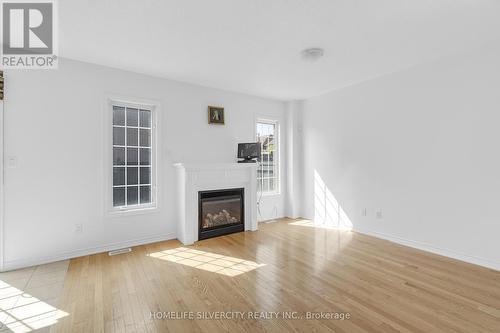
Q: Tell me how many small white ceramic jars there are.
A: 0